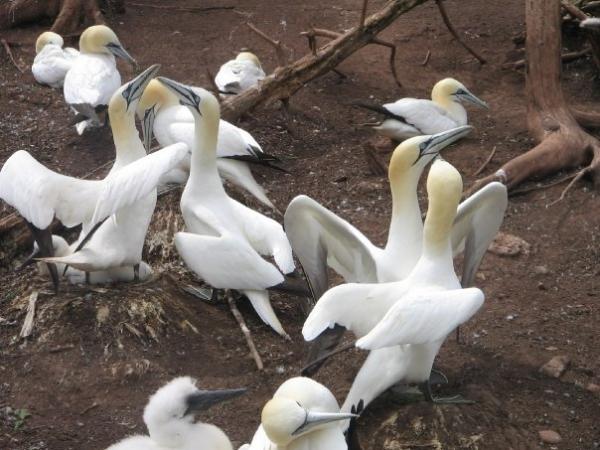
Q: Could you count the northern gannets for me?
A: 11